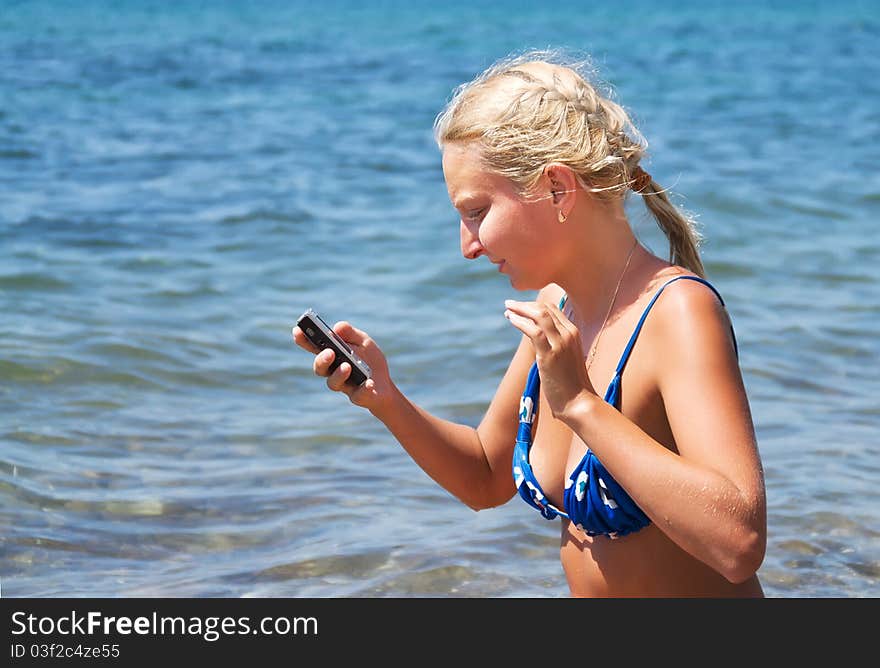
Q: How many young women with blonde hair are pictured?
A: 1